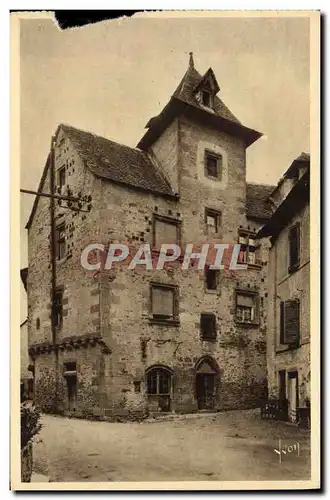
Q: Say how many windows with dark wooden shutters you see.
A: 2